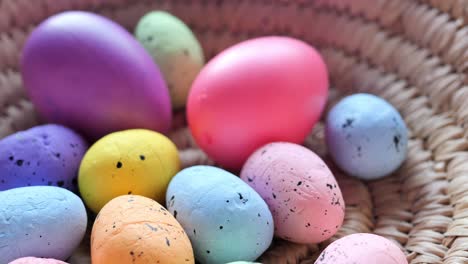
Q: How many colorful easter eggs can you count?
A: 13